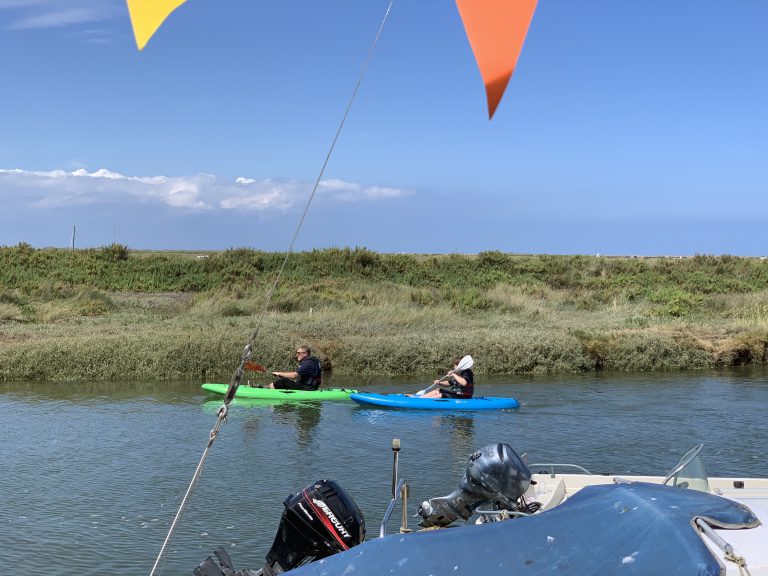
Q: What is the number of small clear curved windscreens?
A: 1